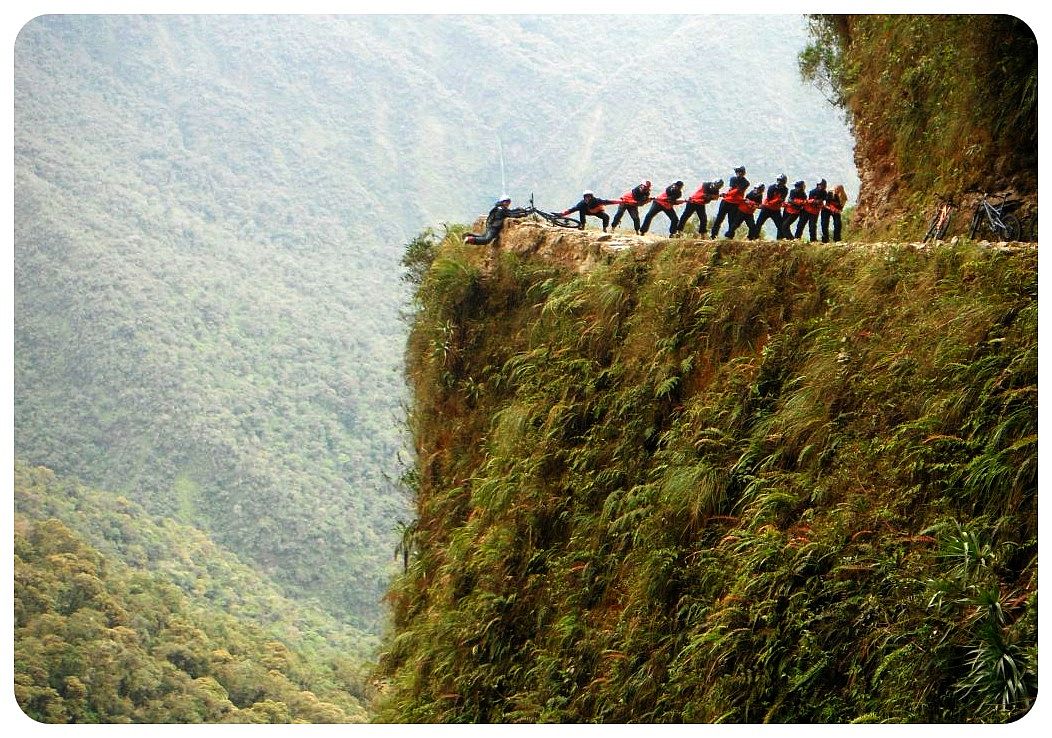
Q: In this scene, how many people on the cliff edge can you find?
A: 11